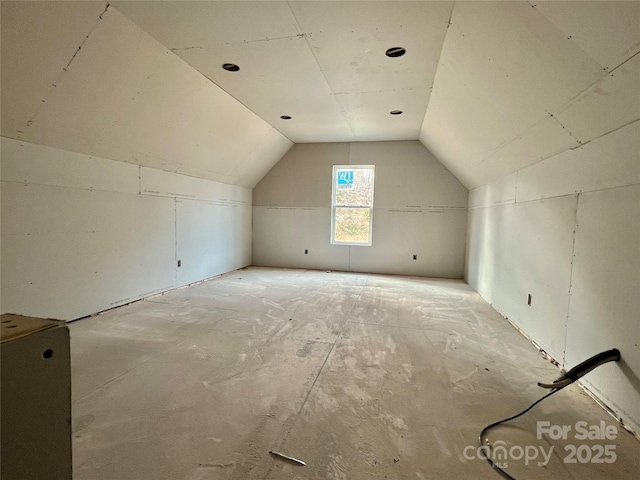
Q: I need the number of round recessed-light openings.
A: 4